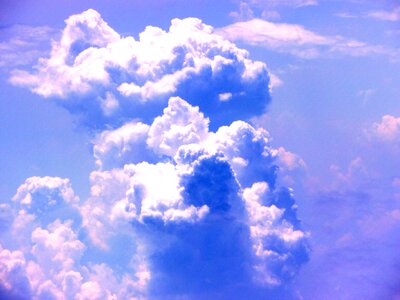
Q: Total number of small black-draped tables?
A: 0